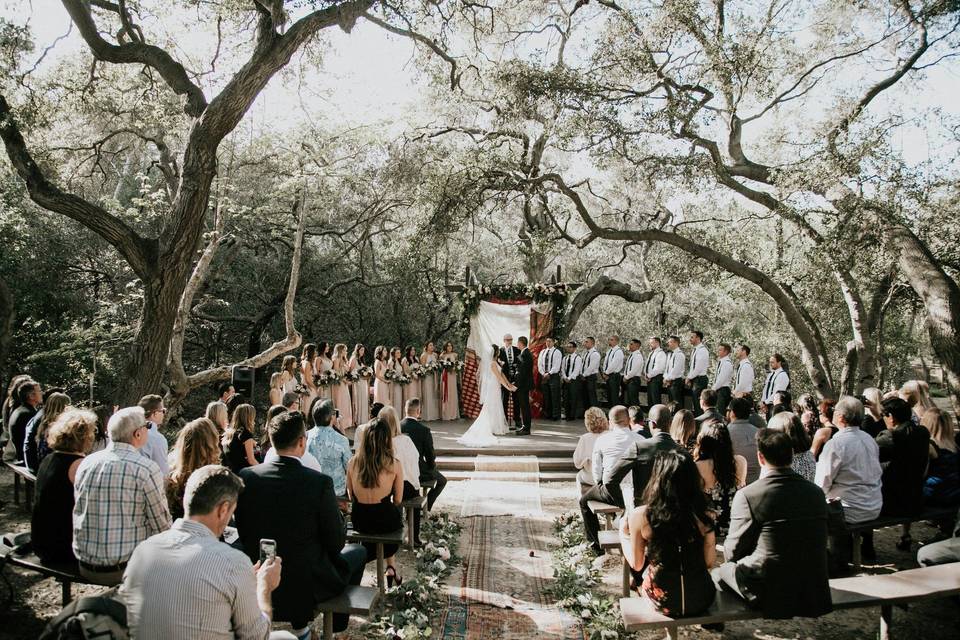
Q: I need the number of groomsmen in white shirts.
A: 11